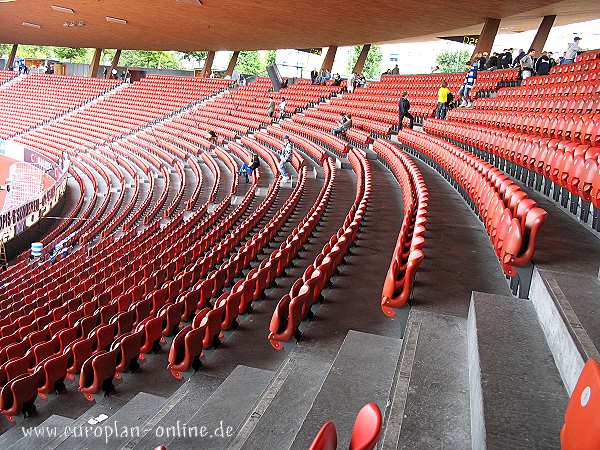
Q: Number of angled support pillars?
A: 9